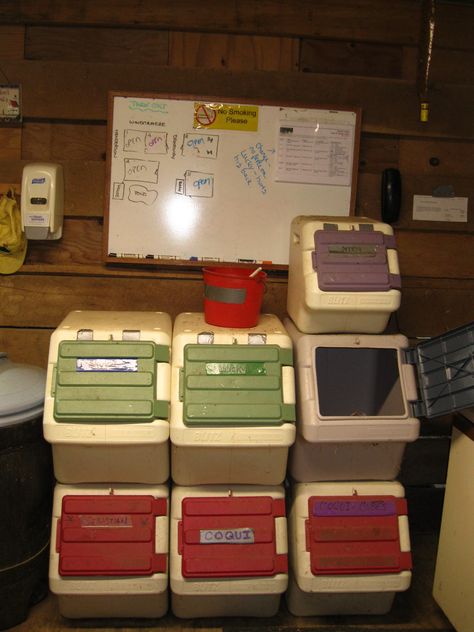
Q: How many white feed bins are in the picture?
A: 7